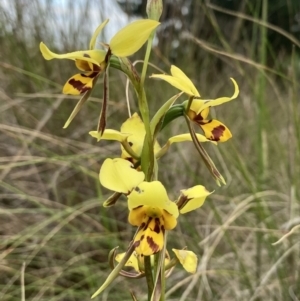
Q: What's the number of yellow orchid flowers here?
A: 5